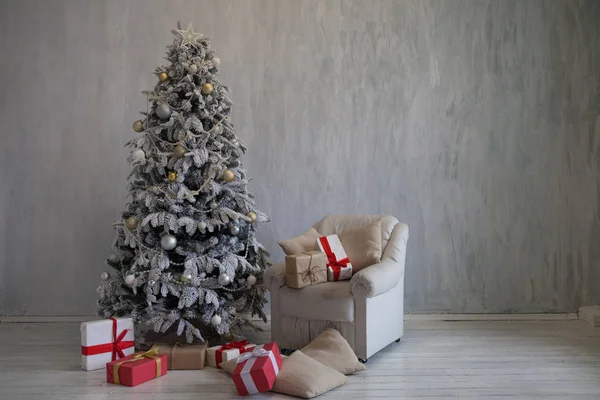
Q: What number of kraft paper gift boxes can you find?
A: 2